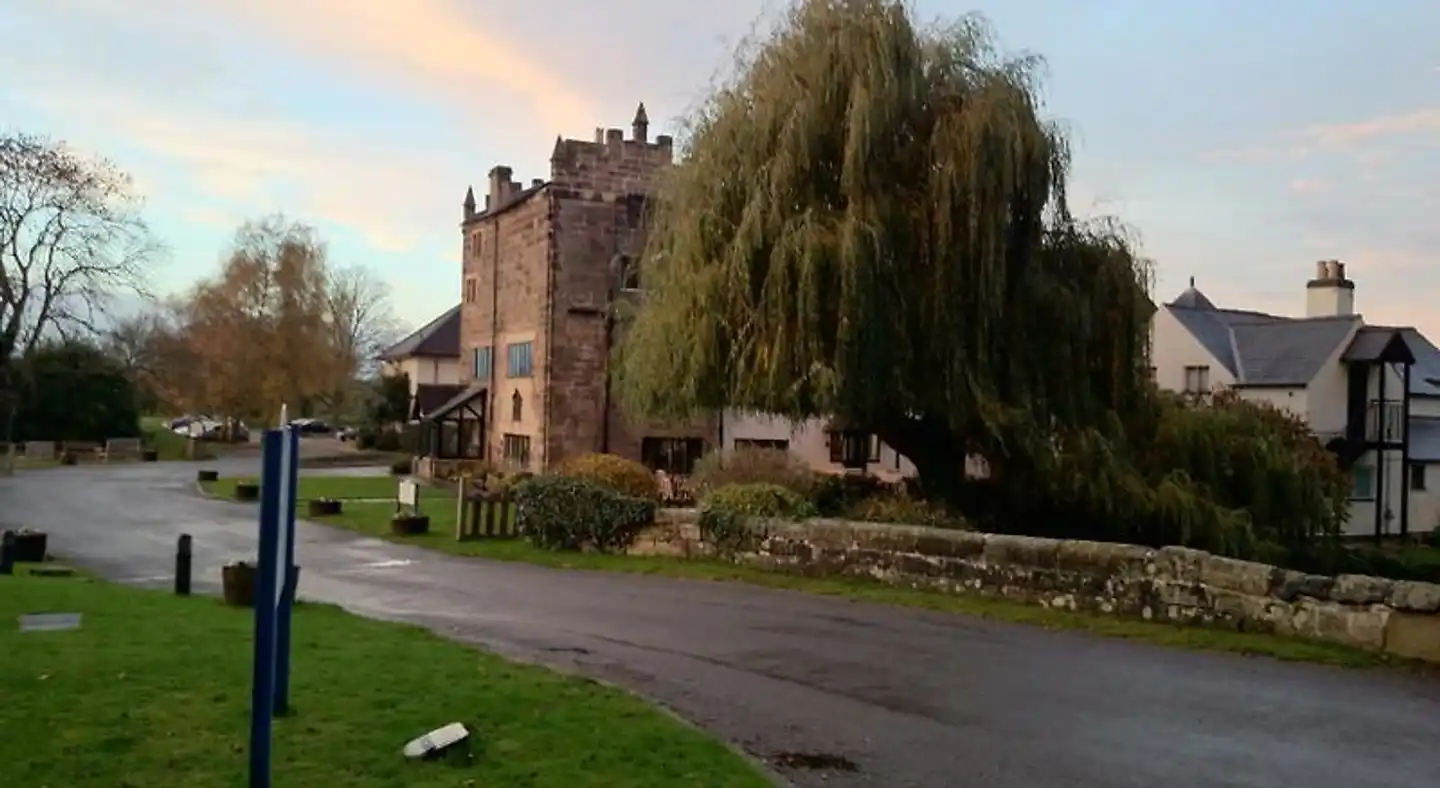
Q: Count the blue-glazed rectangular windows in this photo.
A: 2